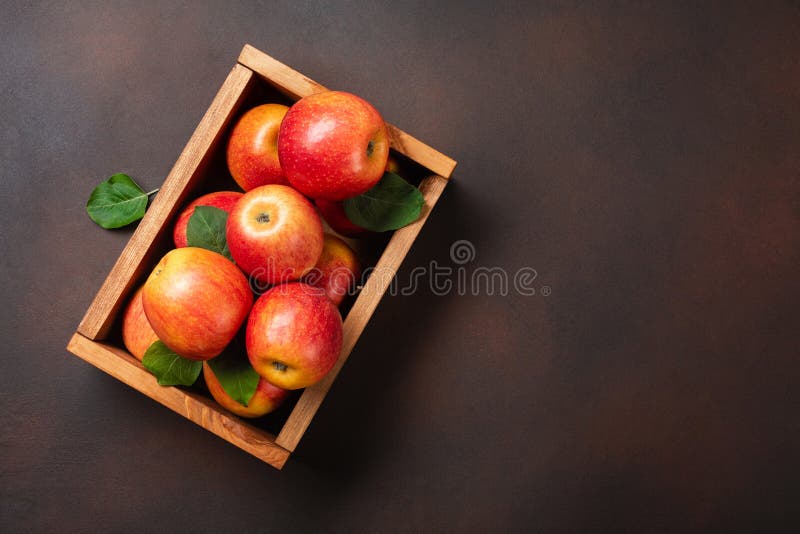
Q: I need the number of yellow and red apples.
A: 10